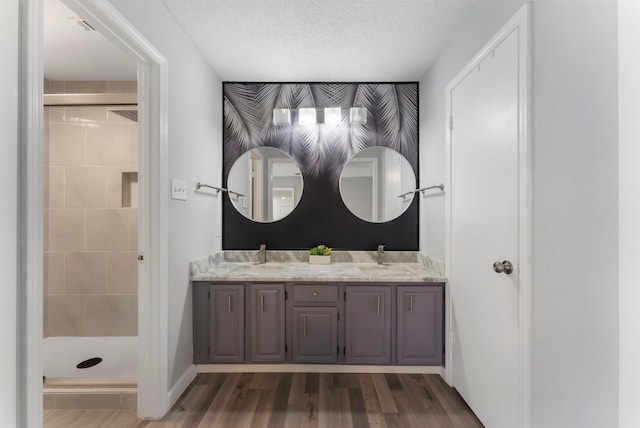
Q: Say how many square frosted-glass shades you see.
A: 4